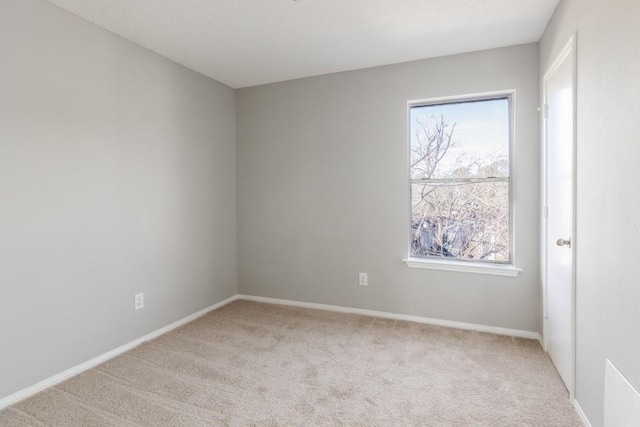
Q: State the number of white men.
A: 0